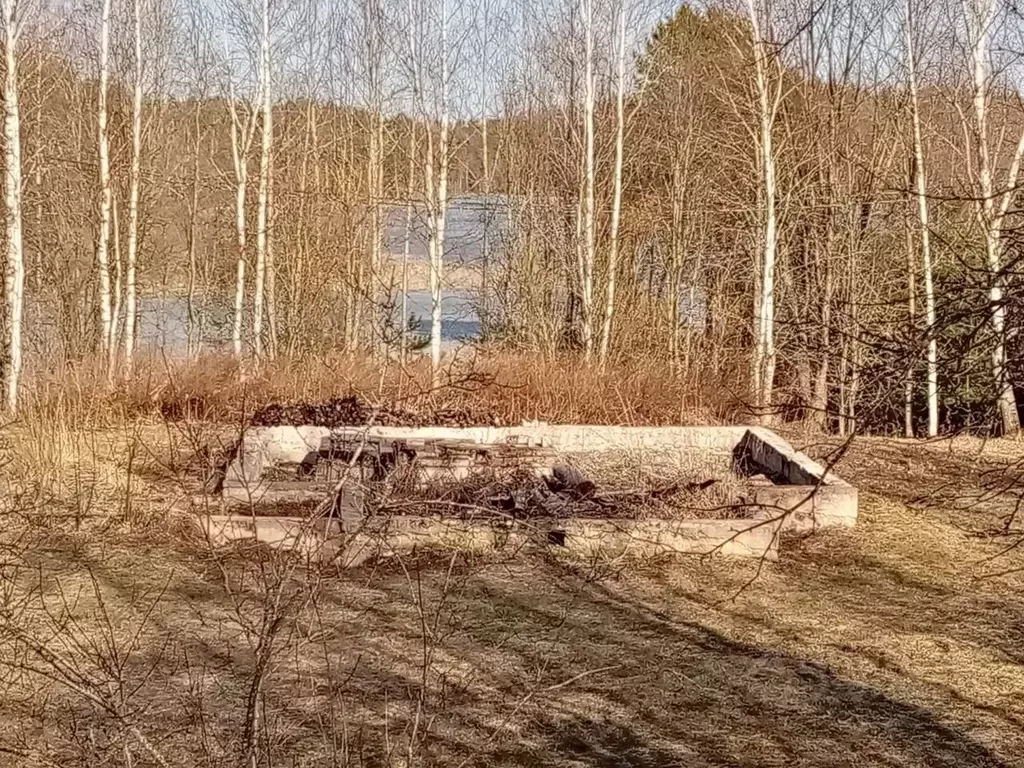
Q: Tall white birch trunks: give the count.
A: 11